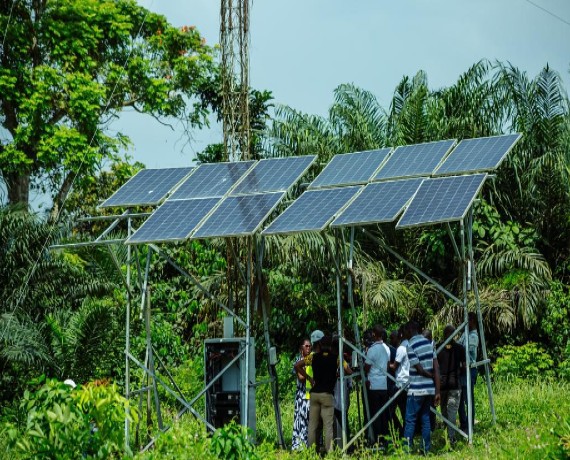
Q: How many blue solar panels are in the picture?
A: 11